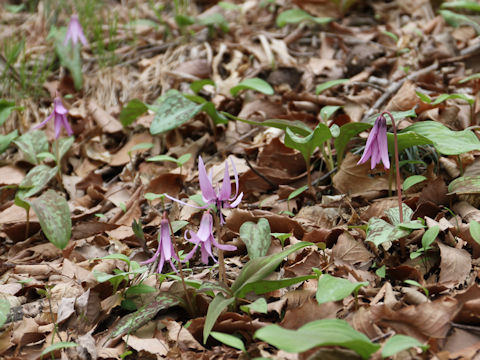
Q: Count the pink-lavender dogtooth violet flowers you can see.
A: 6